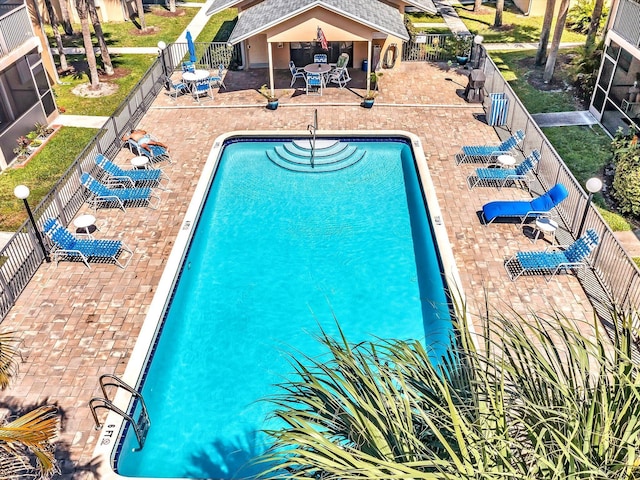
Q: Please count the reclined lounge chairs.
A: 8